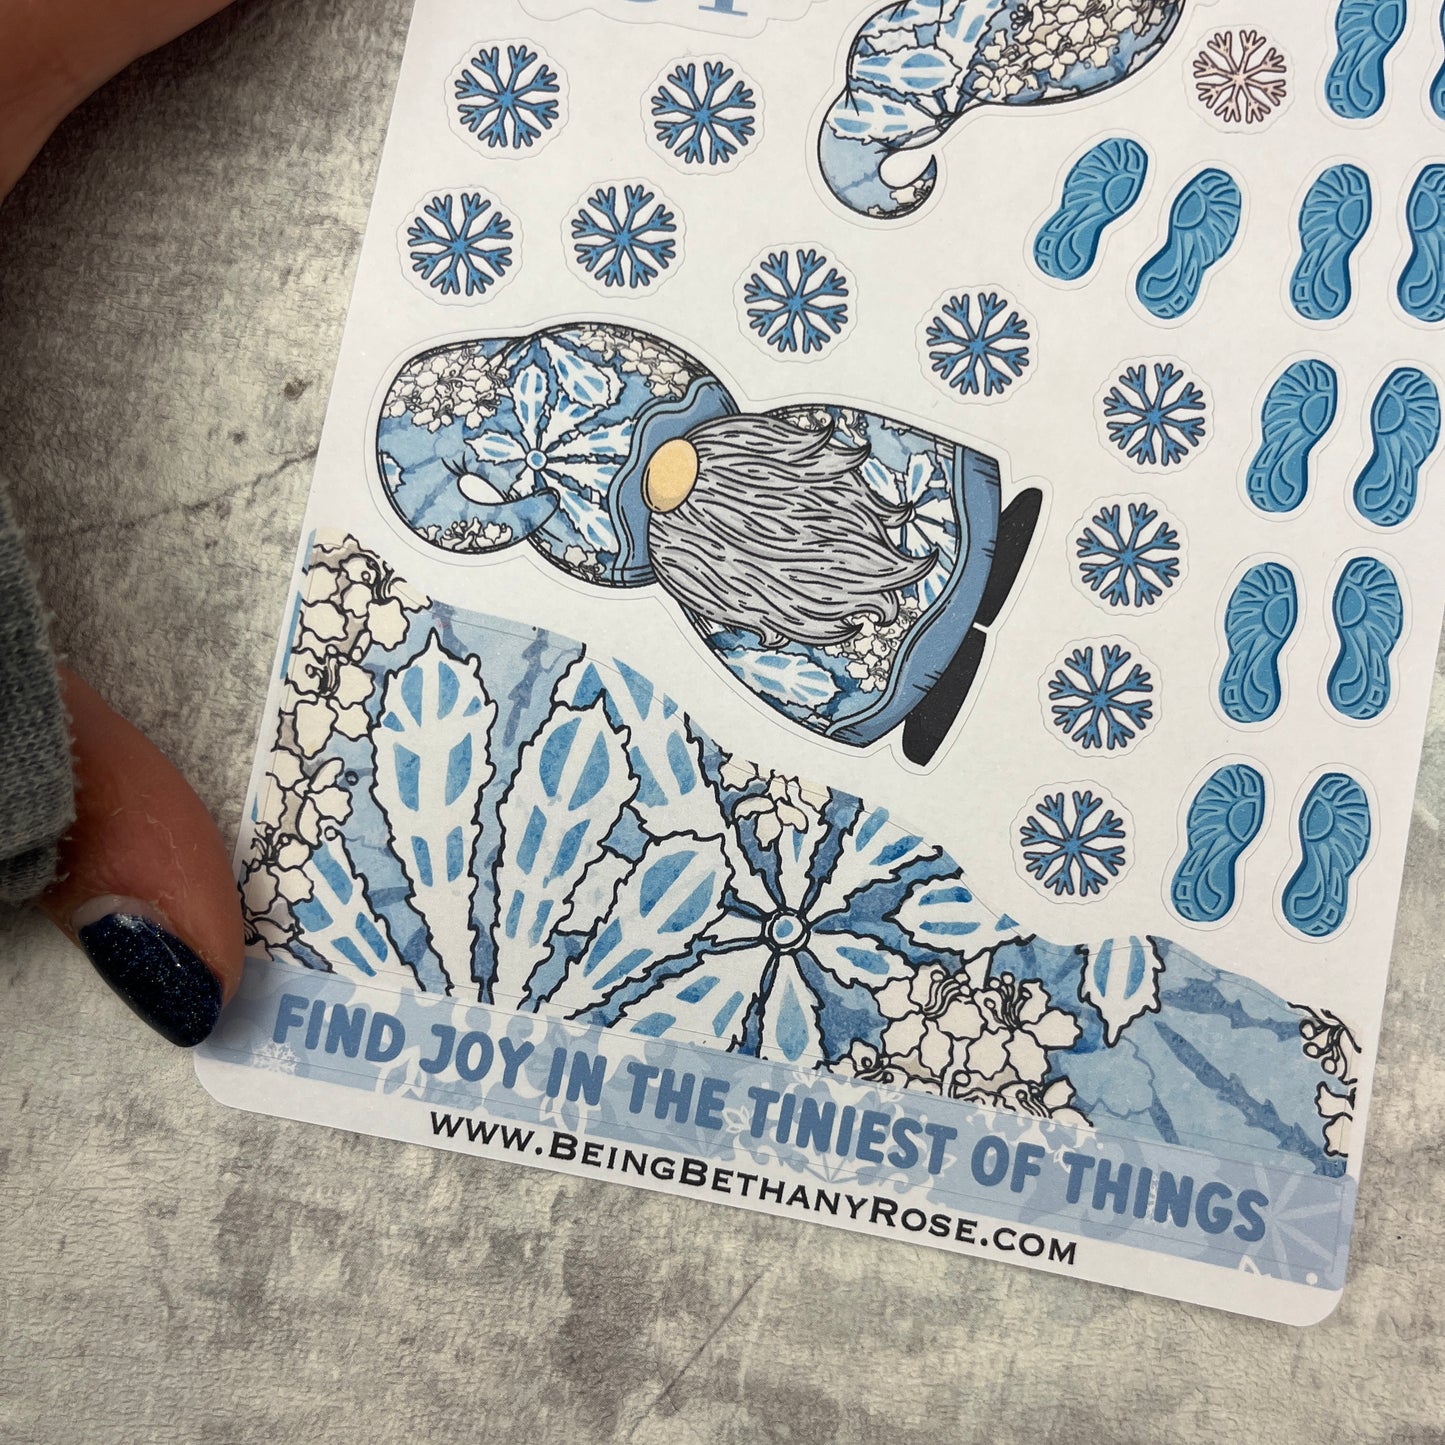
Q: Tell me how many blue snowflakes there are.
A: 10